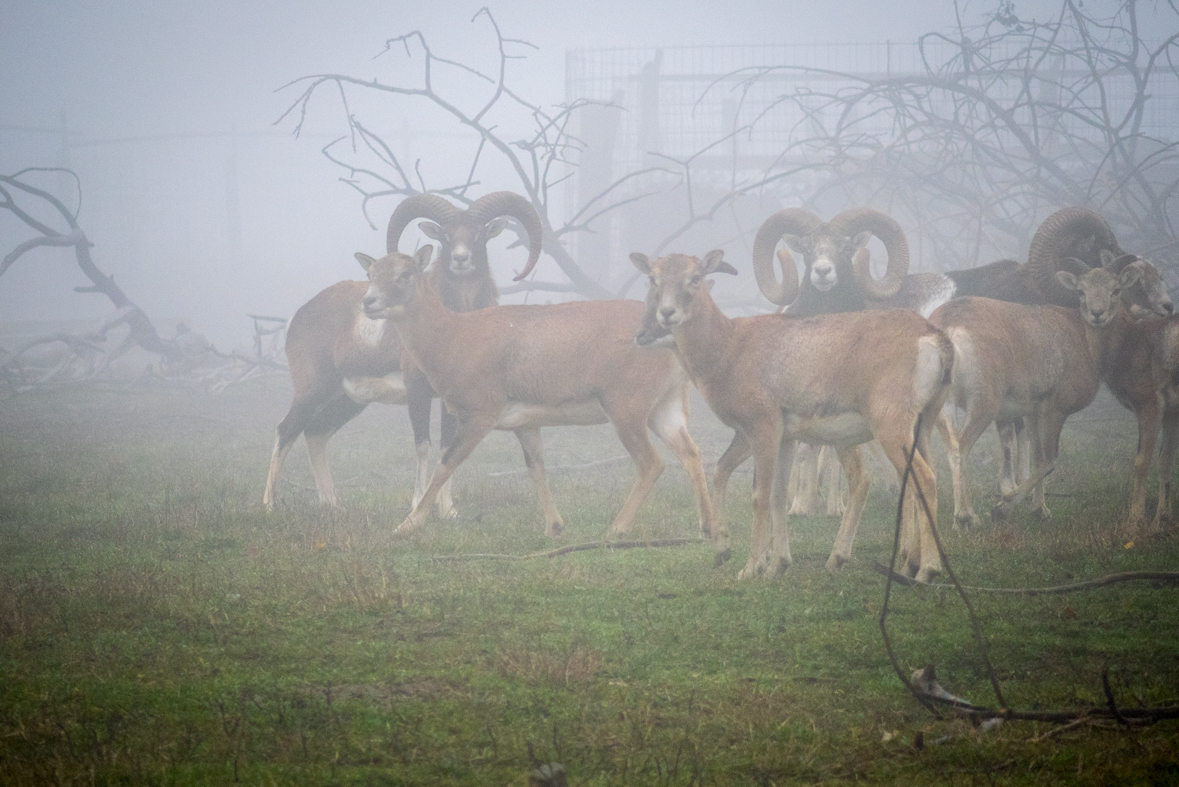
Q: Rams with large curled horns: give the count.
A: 3